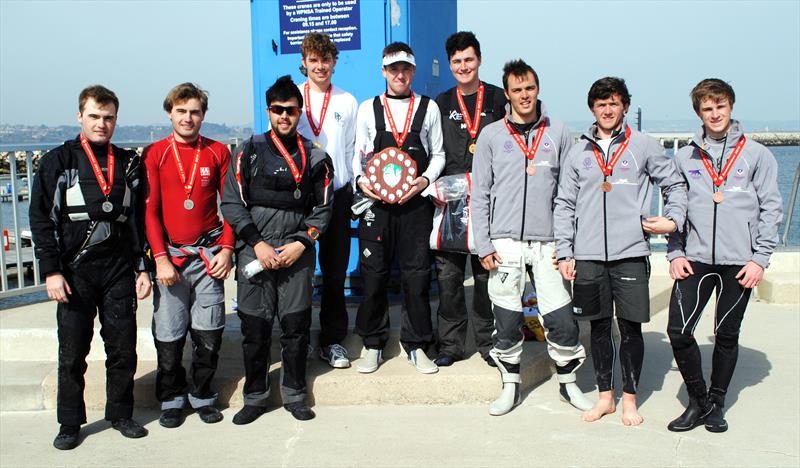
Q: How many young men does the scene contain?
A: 9